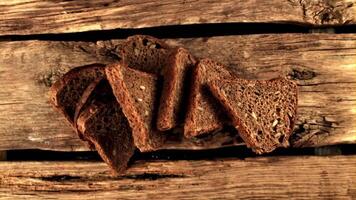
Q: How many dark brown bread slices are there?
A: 8